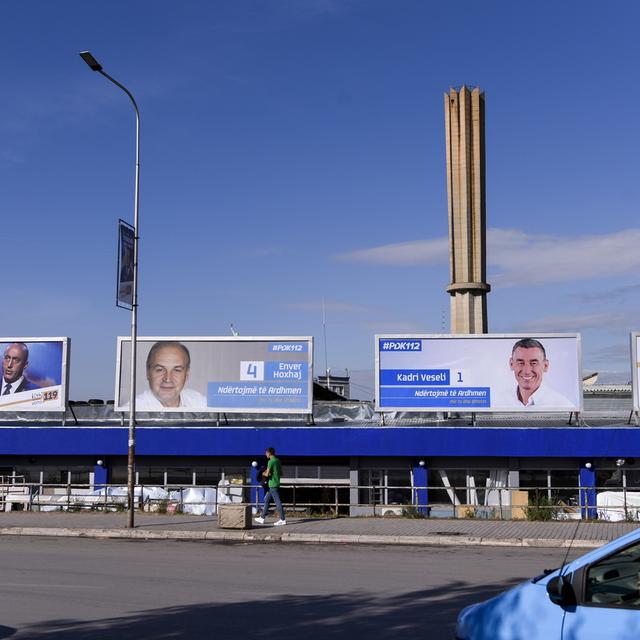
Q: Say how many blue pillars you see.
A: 4